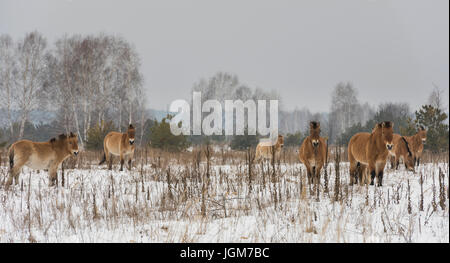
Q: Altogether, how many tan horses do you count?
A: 7